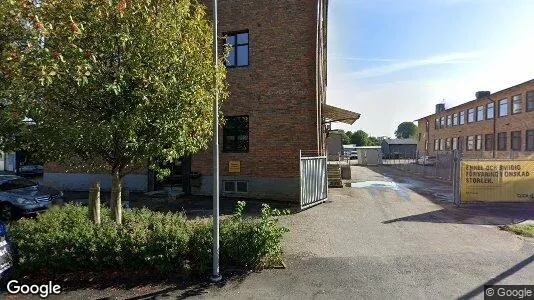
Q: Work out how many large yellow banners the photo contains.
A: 1